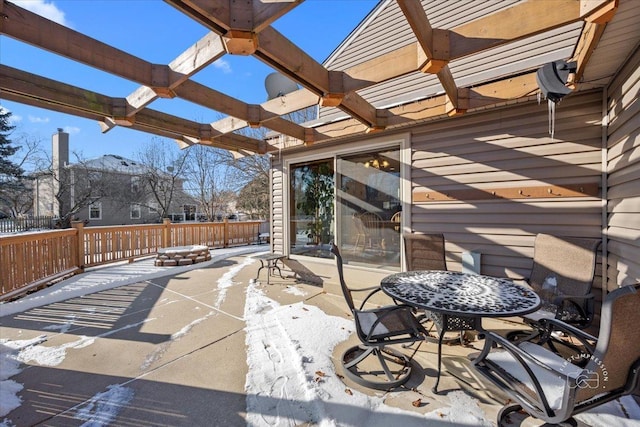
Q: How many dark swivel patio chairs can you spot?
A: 4